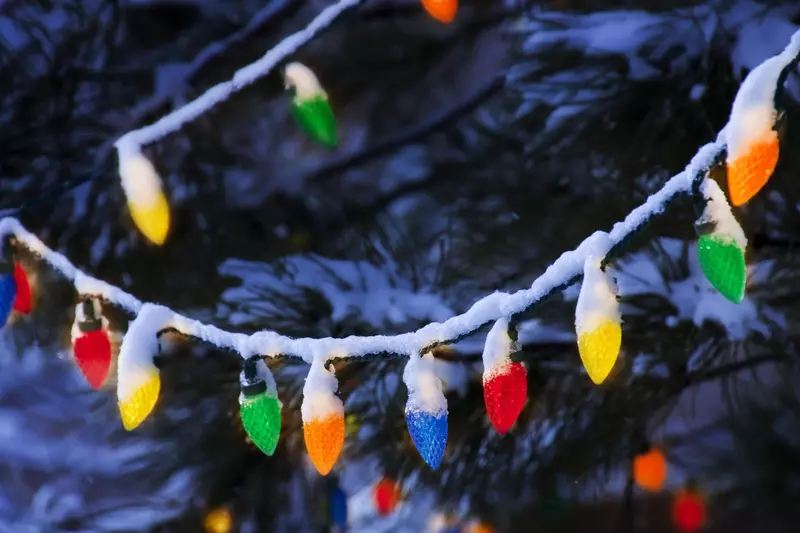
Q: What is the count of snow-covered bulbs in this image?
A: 11